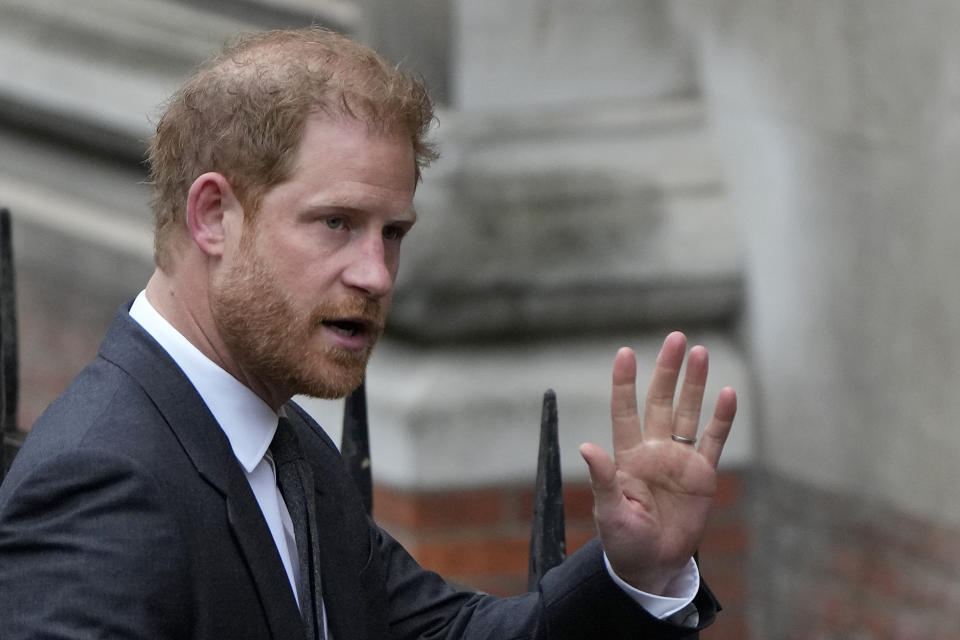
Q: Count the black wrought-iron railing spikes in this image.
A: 3